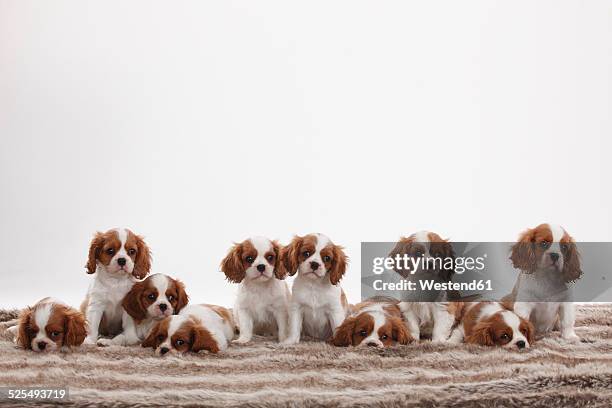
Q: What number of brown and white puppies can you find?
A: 10